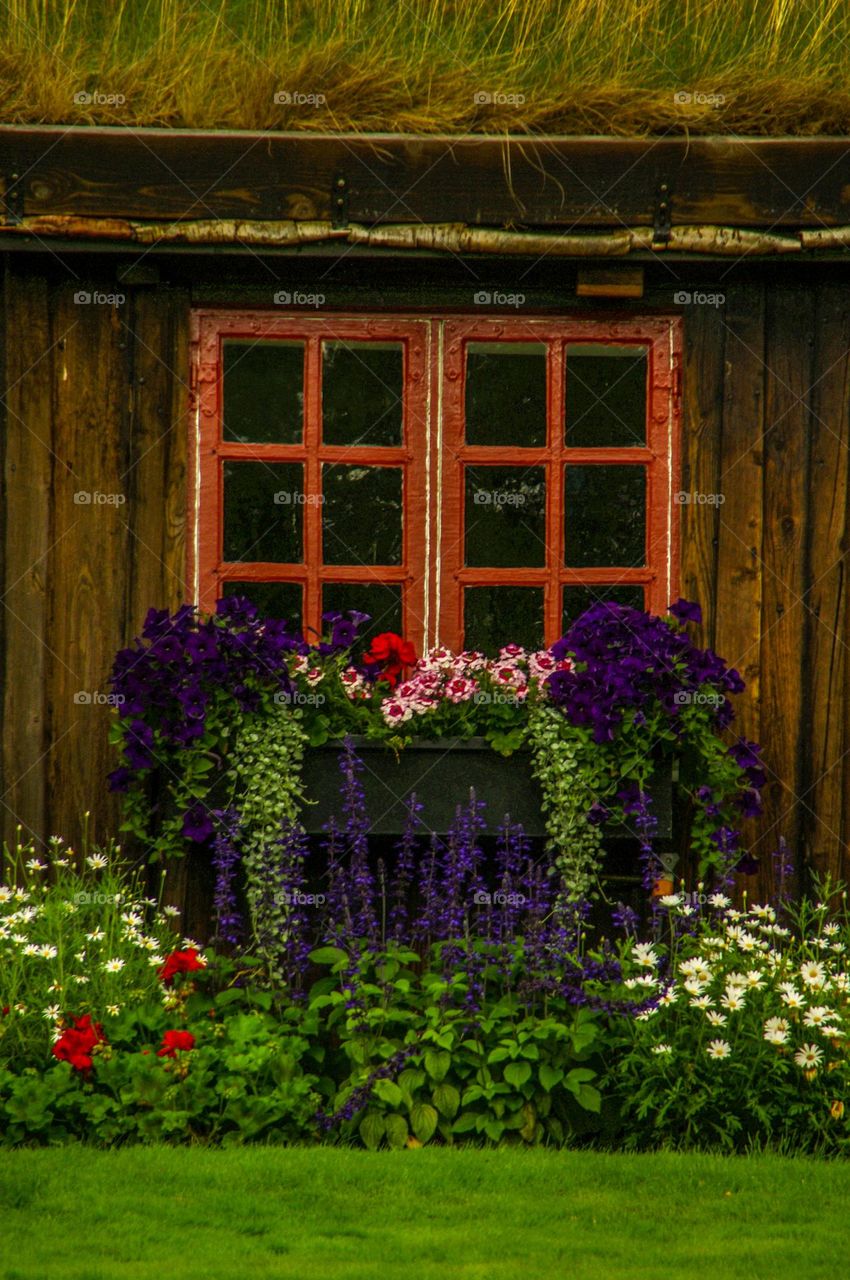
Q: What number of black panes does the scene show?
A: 12